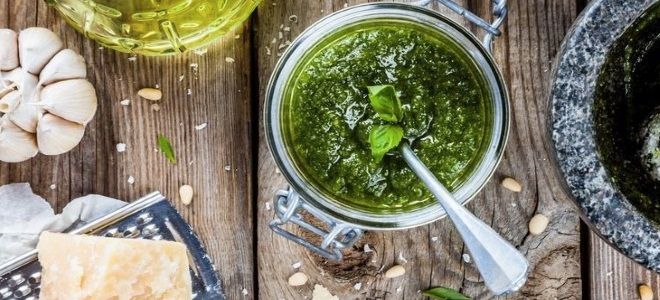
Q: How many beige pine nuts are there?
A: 7